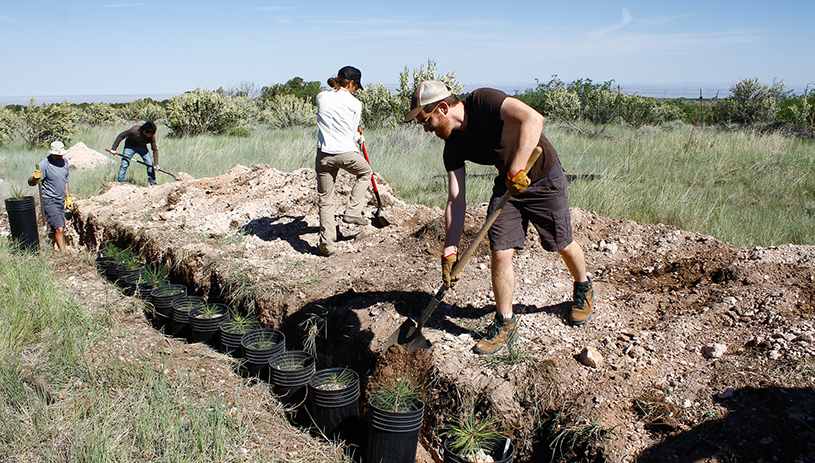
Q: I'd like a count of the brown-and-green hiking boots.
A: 2